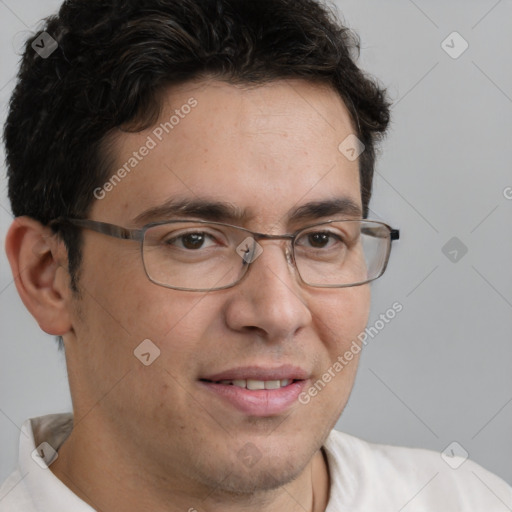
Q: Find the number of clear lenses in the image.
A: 2